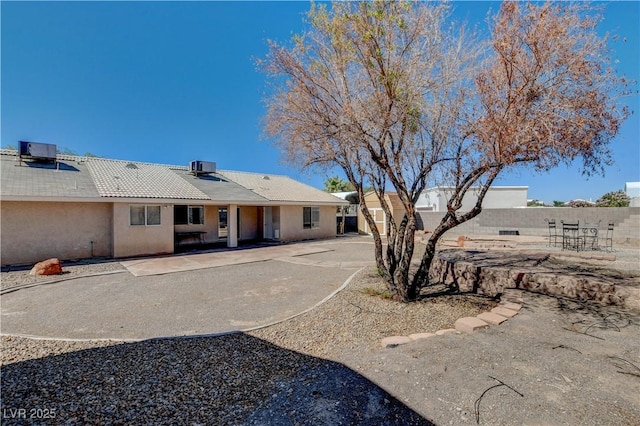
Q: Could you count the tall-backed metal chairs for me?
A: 4